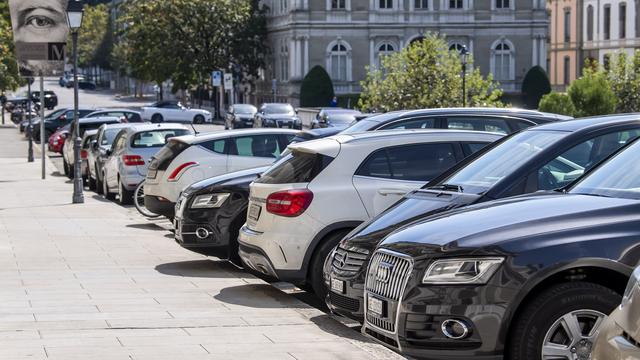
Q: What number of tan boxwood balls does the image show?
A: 0